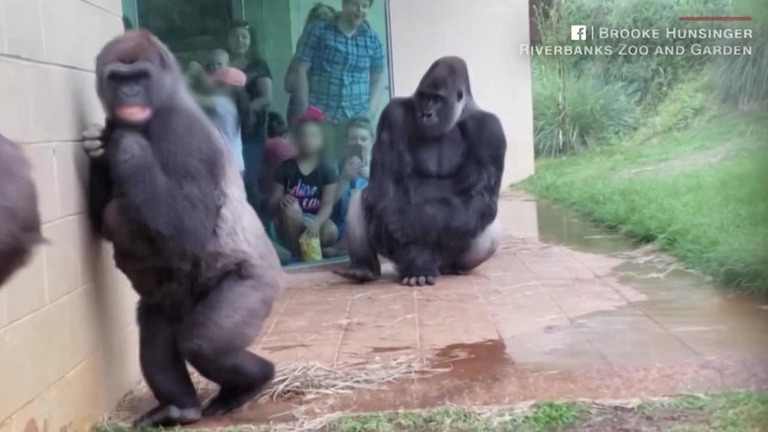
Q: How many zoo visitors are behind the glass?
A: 8